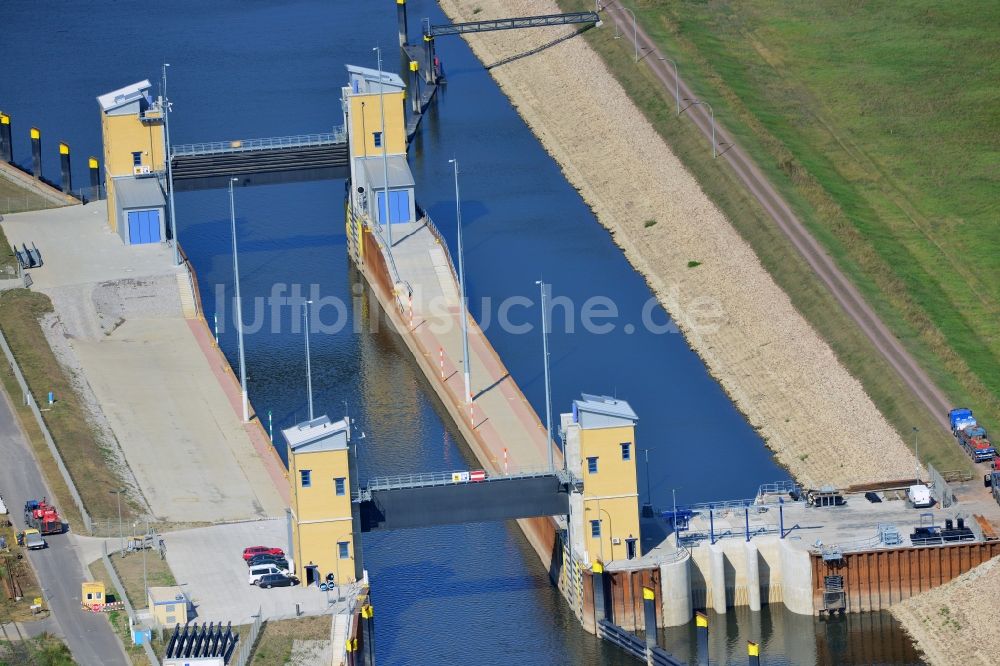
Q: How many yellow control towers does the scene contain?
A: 4